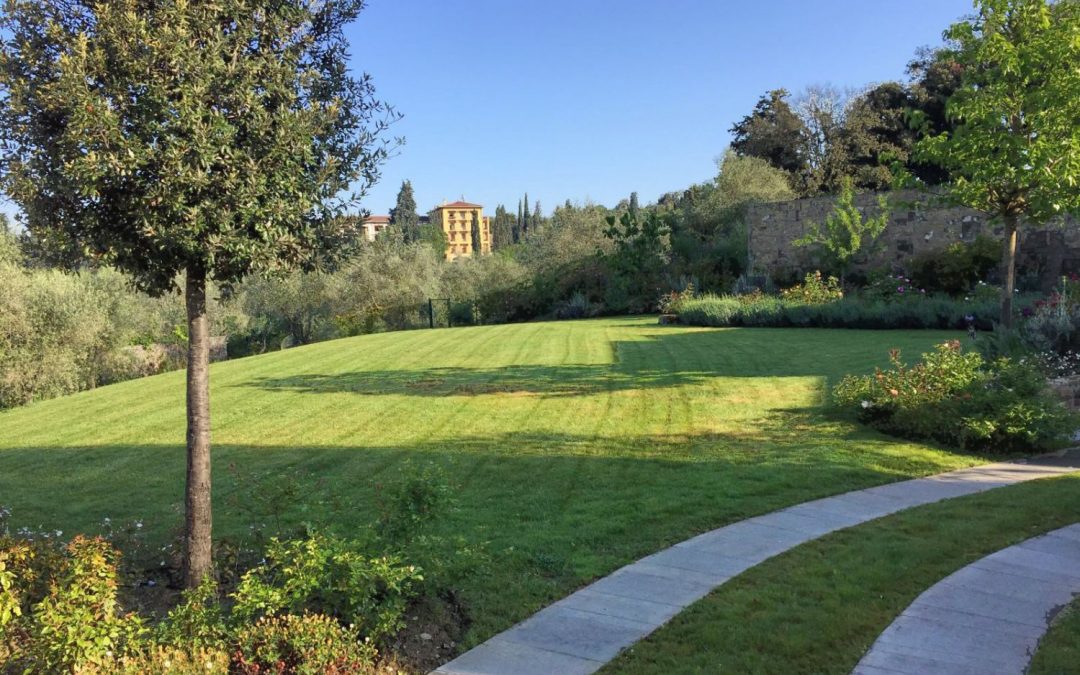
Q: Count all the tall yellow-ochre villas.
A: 1